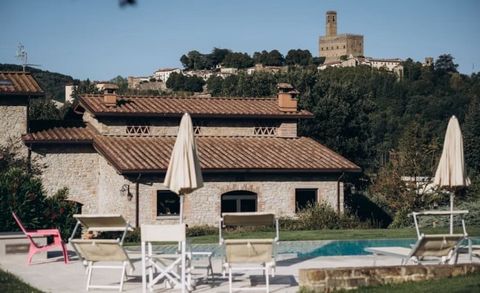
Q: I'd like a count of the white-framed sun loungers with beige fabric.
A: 3